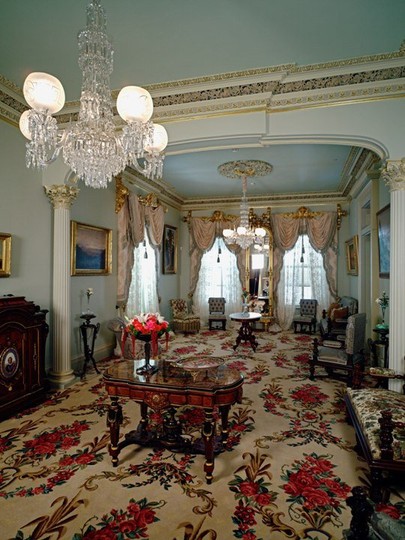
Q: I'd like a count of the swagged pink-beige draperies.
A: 3